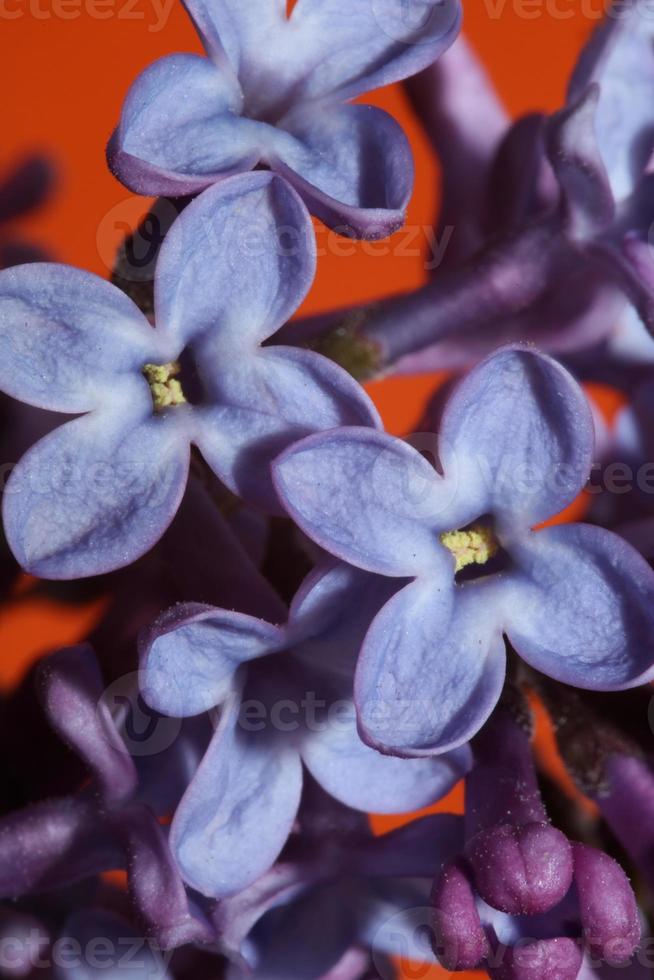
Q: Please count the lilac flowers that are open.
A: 4